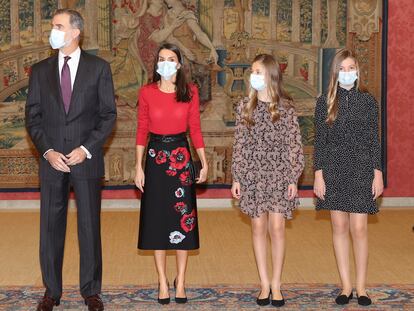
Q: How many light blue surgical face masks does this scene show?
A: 4